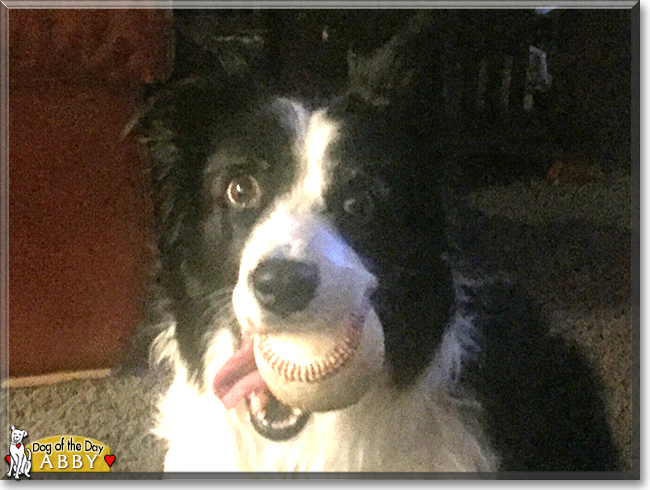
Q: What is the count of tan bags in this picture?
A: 0